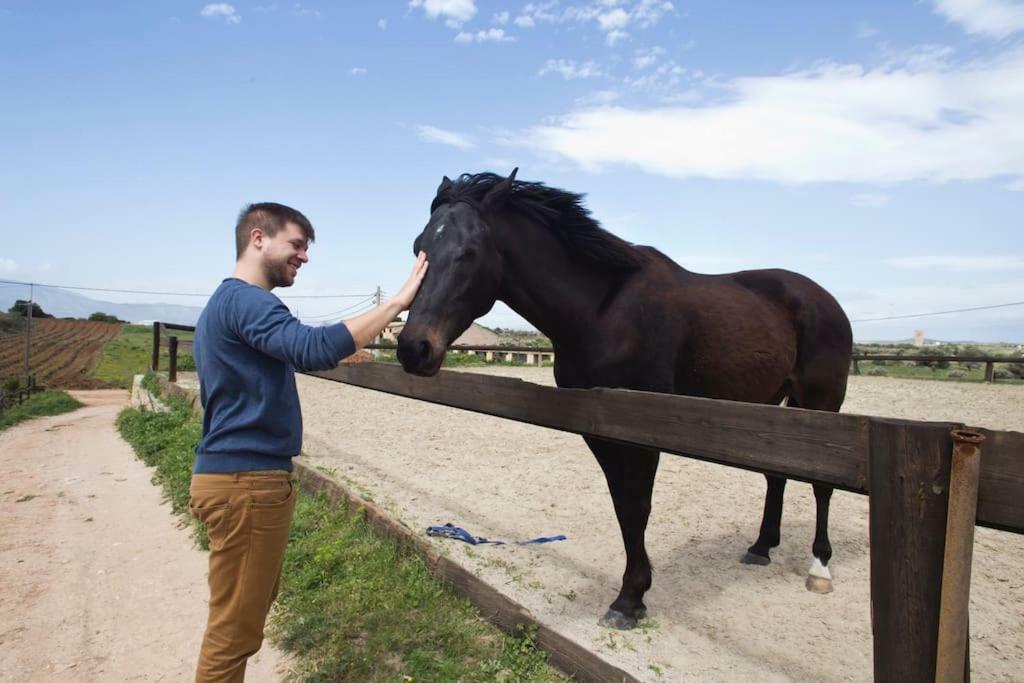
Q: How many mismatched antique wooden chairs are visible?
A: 0